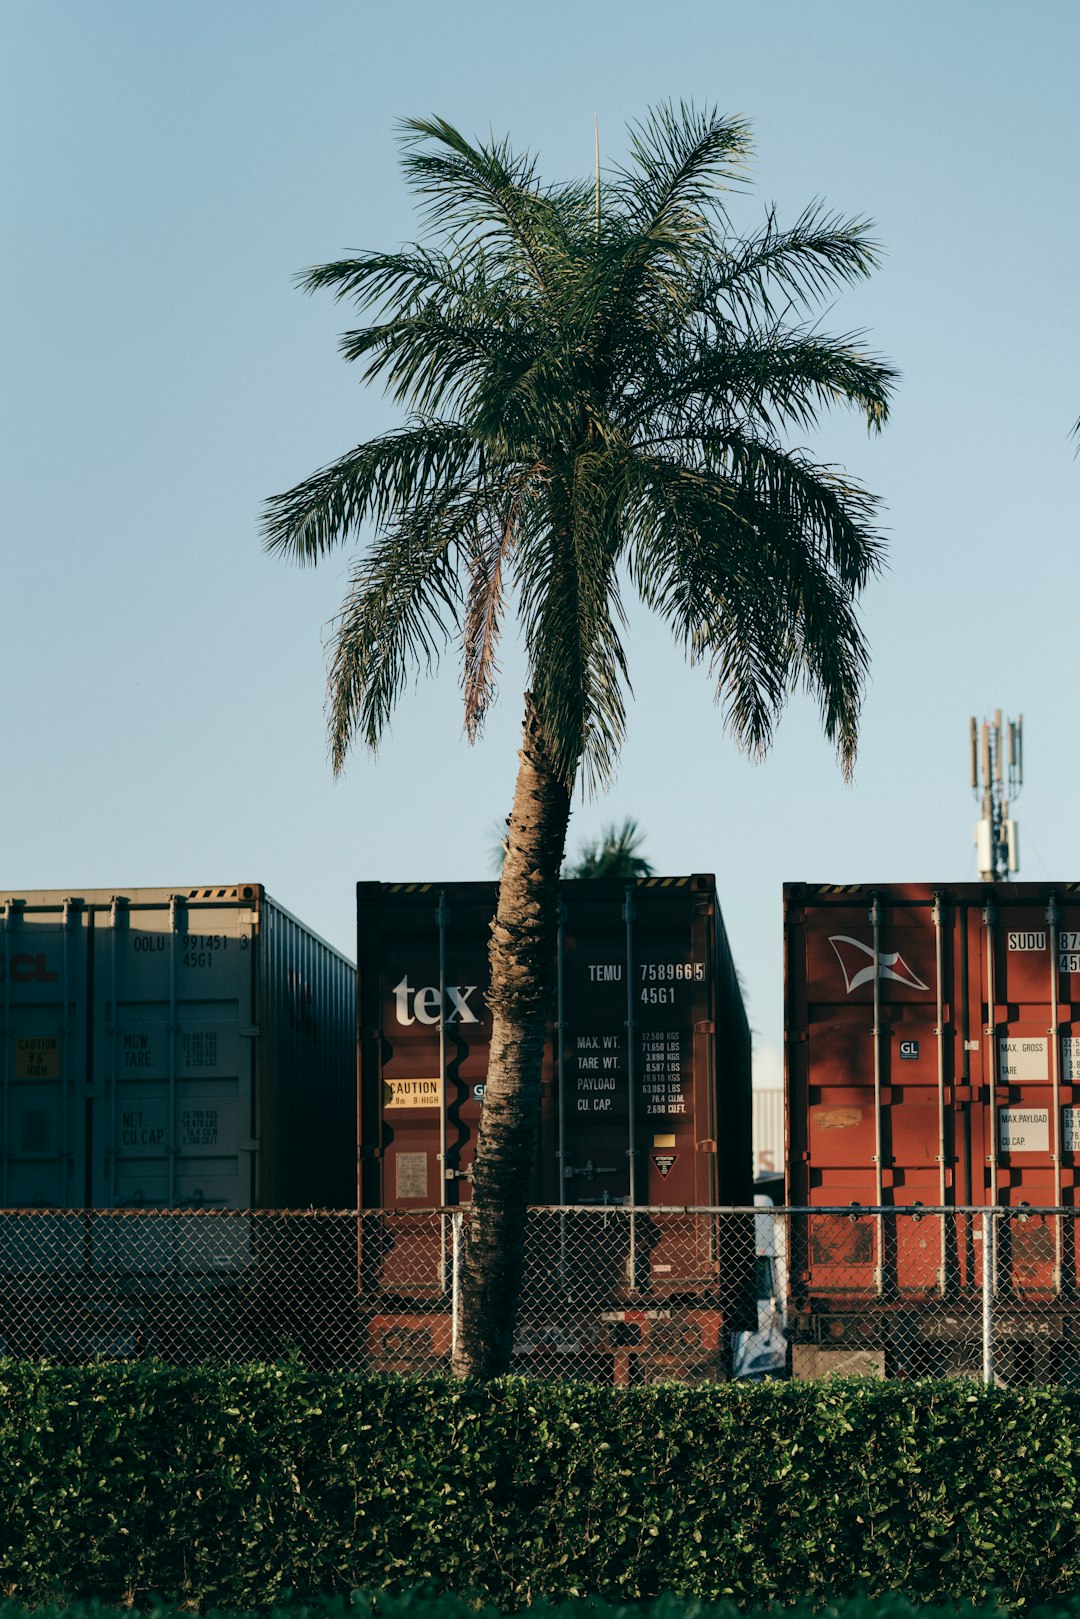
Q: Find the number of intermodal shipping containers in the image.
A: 3